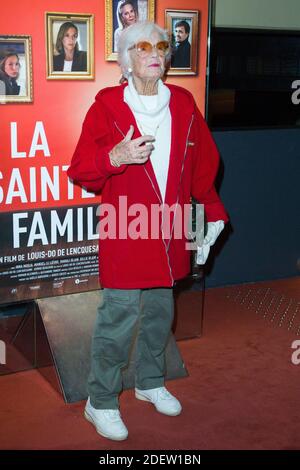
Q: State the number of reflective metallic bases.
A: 1